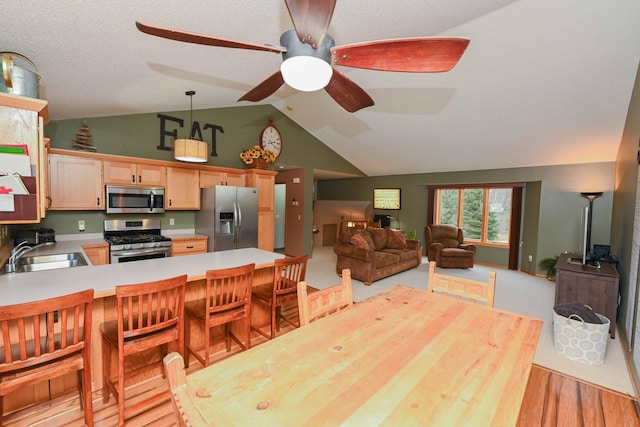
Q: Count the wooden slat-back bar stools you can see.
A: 4